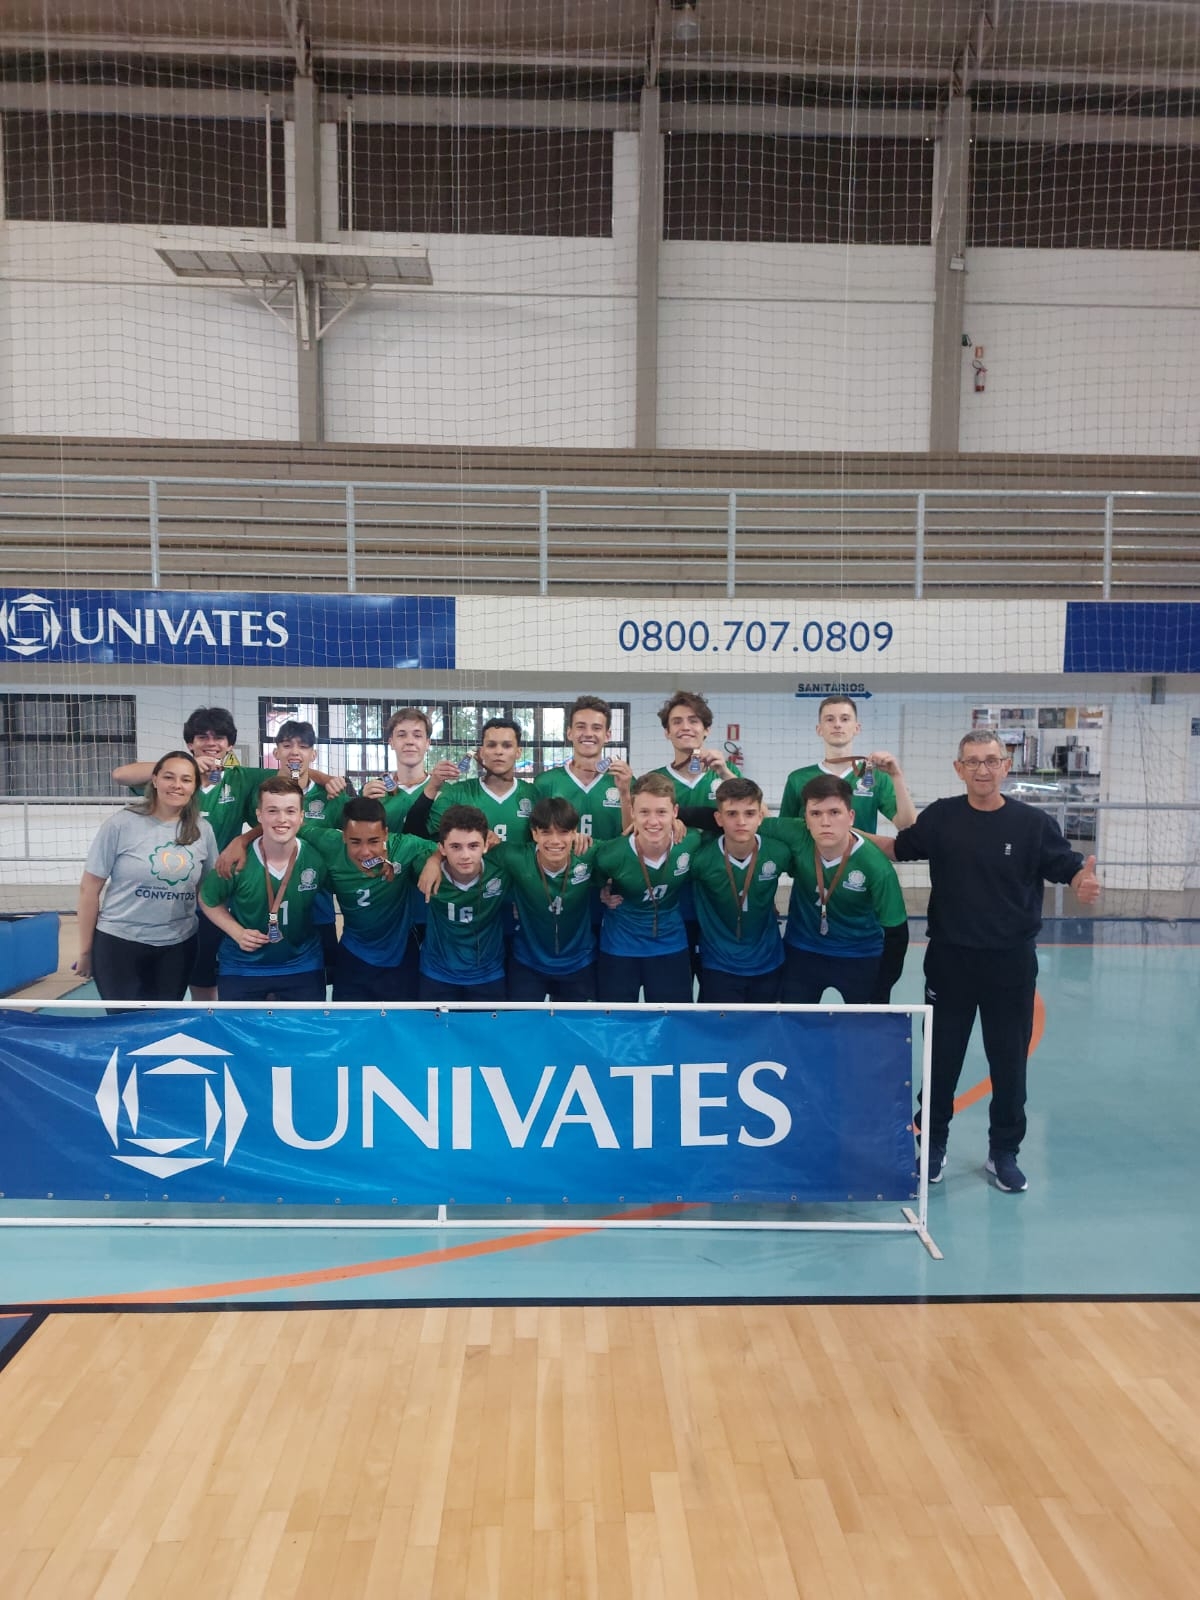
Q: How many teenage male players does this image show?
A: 14